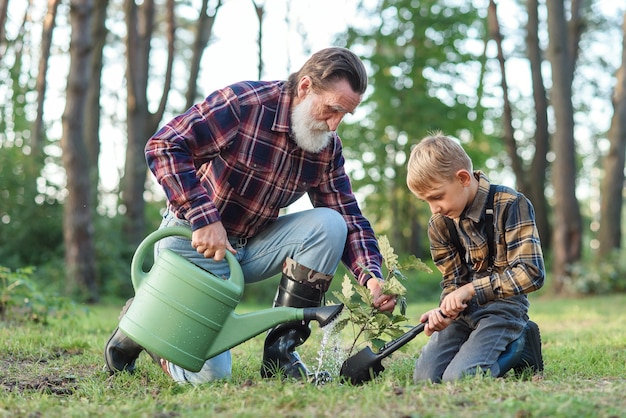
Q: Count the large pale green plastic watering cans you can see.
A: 1